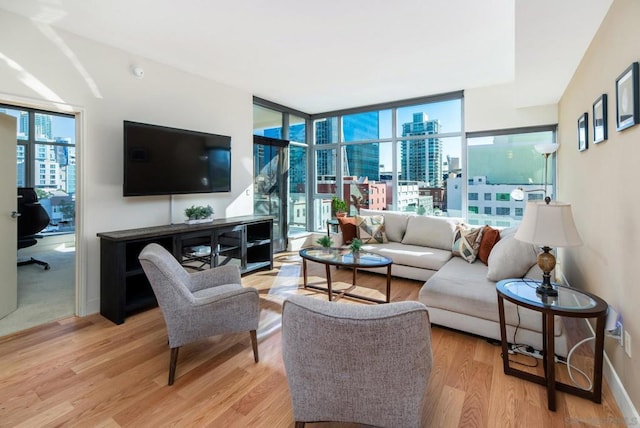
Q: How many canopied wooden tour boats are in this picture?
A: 0